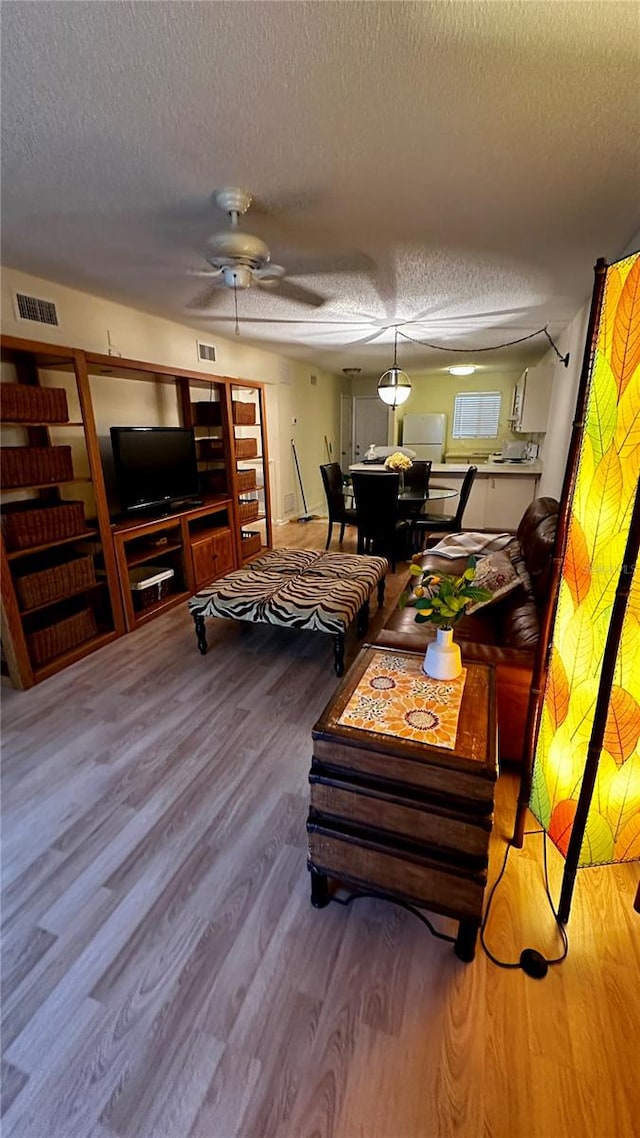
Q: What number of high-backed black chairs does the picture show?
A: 4